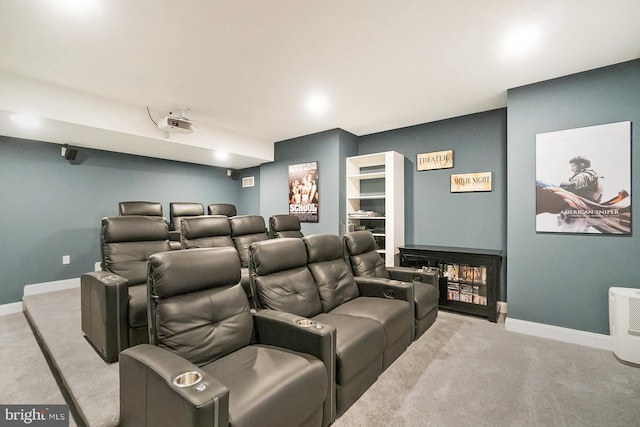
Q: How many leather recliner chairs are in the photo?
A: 11